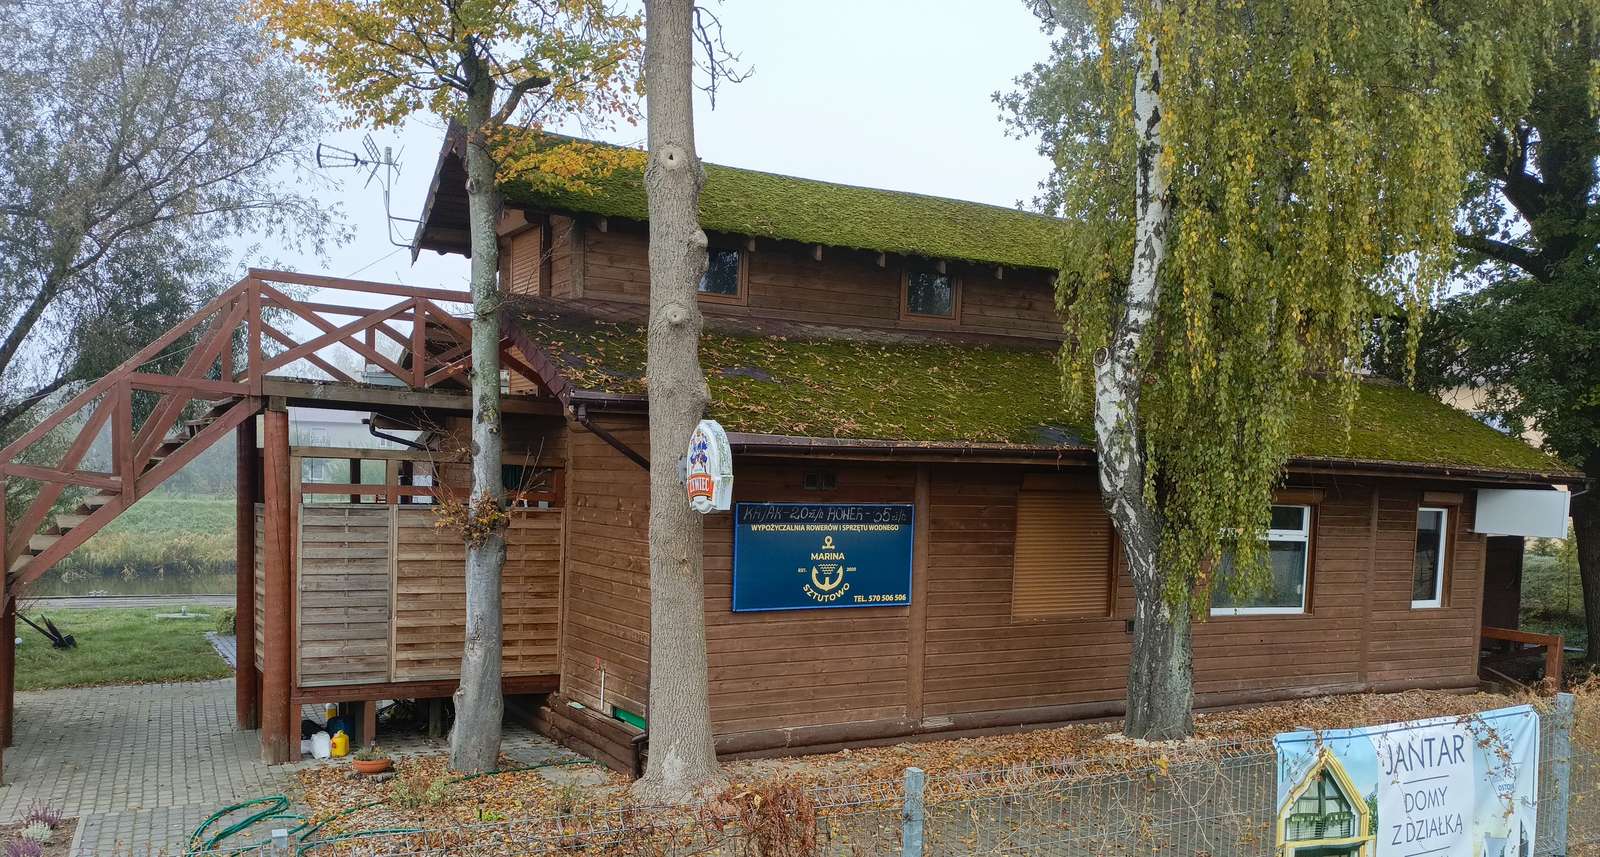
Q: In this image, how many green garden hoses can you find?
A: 1